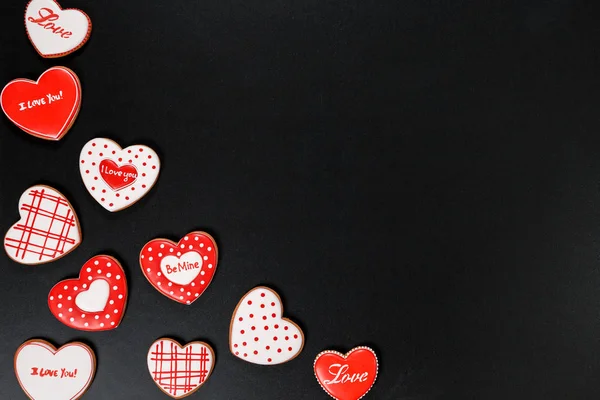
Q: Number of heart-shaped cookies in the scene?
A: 10